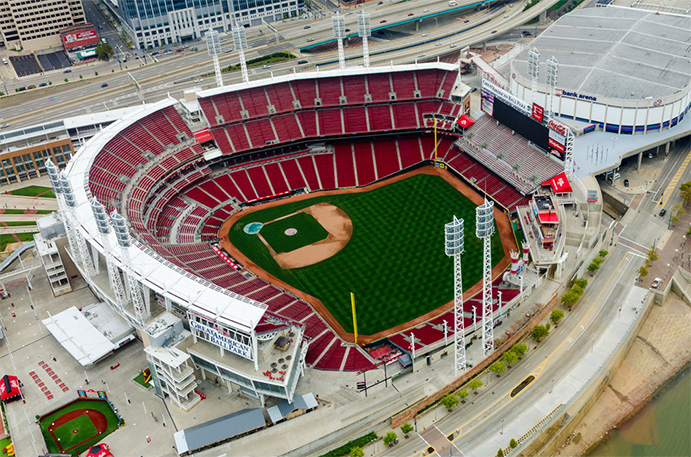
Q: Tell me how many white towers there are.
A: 12